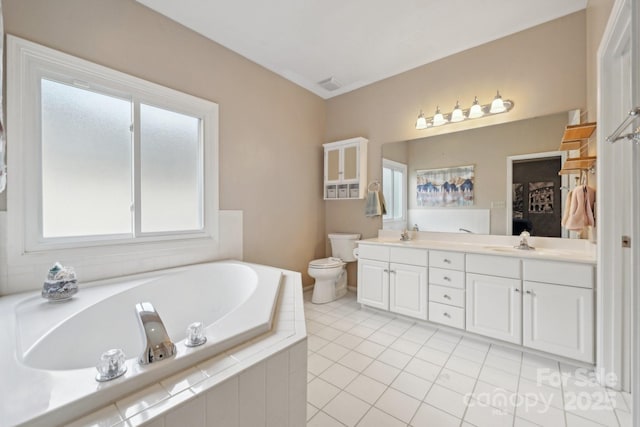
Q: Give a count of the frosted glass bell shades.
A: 5